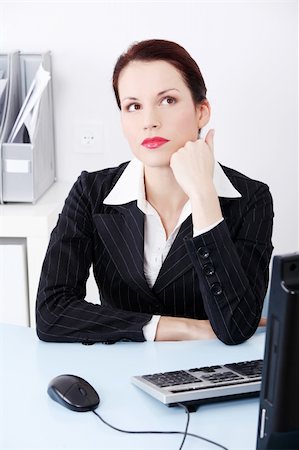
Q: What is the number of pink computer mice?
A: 0